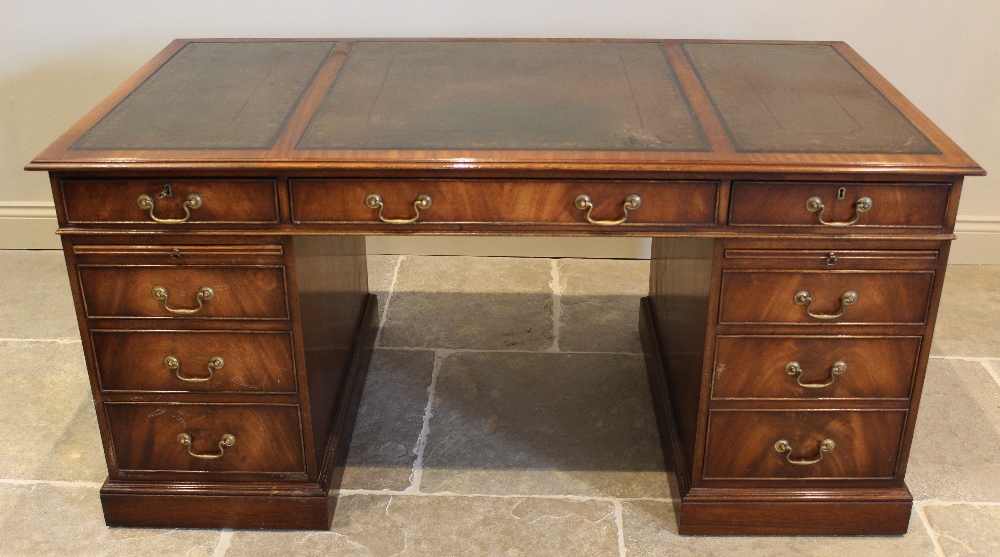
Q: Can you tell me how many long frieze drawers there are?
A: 1